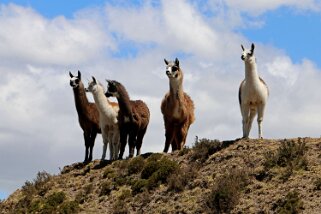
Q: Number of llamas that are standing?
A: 5